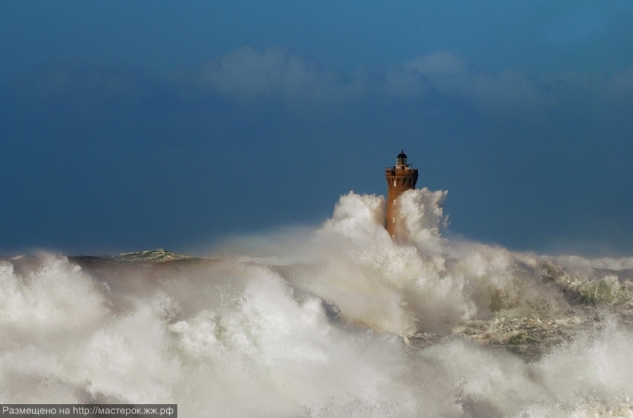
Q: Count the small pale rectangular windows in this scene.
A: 4